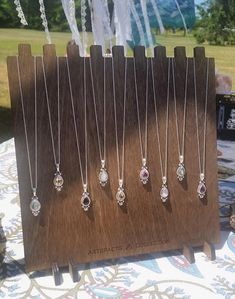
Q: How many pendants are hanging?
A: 9